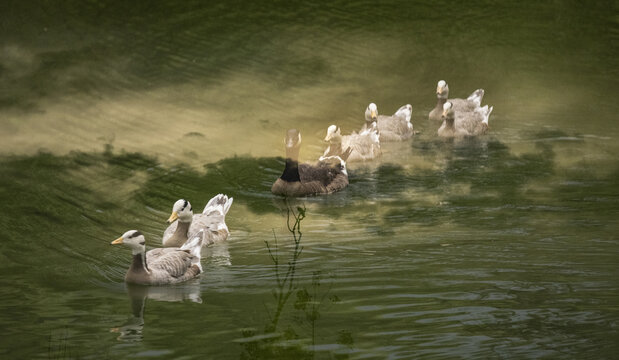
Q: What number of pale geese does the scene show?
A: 6